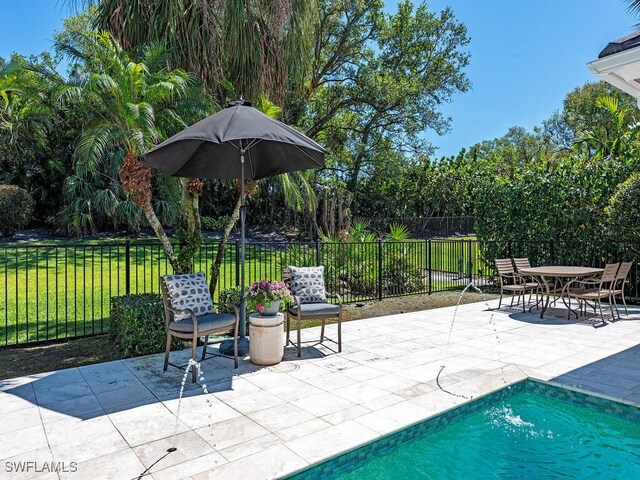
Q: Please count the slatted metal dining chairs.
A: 4